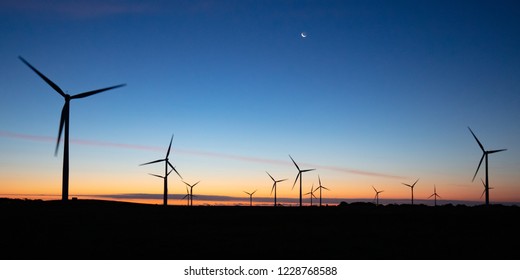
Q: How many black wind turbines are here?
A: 15